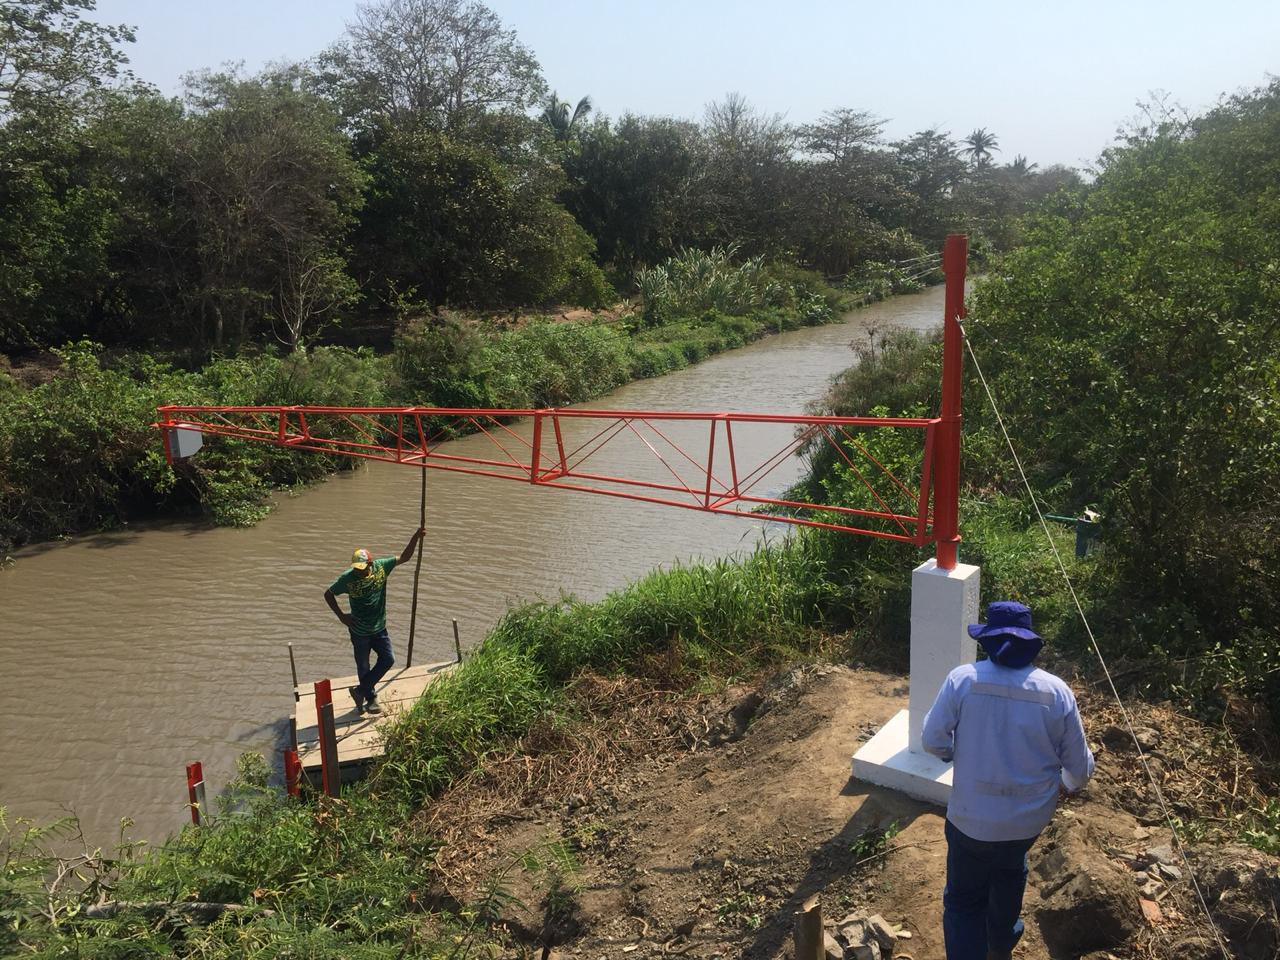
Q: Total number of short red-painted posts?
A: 3